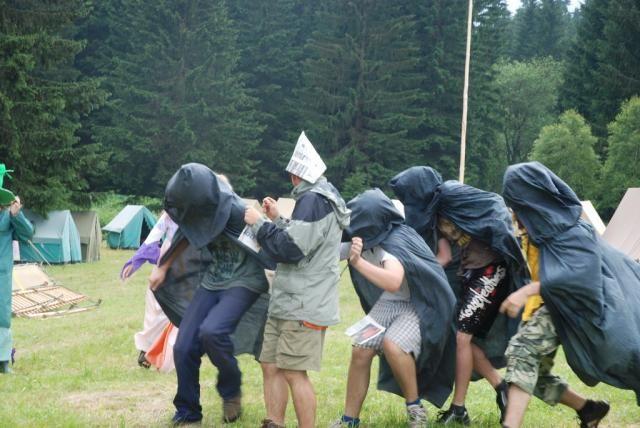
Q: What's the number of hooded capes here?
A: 4